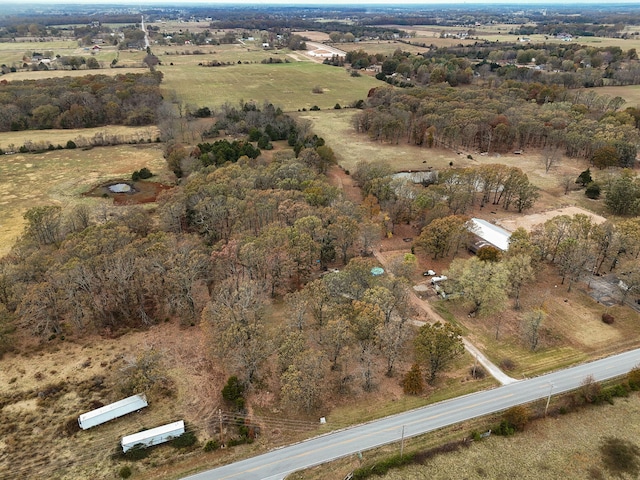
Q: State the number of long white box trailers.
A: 2